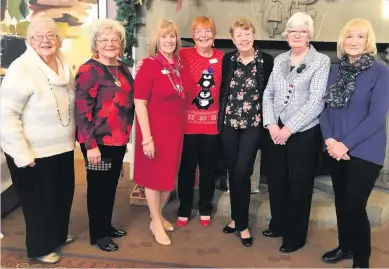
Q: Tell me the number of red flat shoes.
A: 2